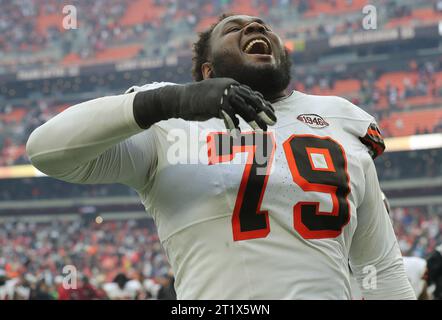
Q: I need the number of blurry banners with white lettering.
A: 3